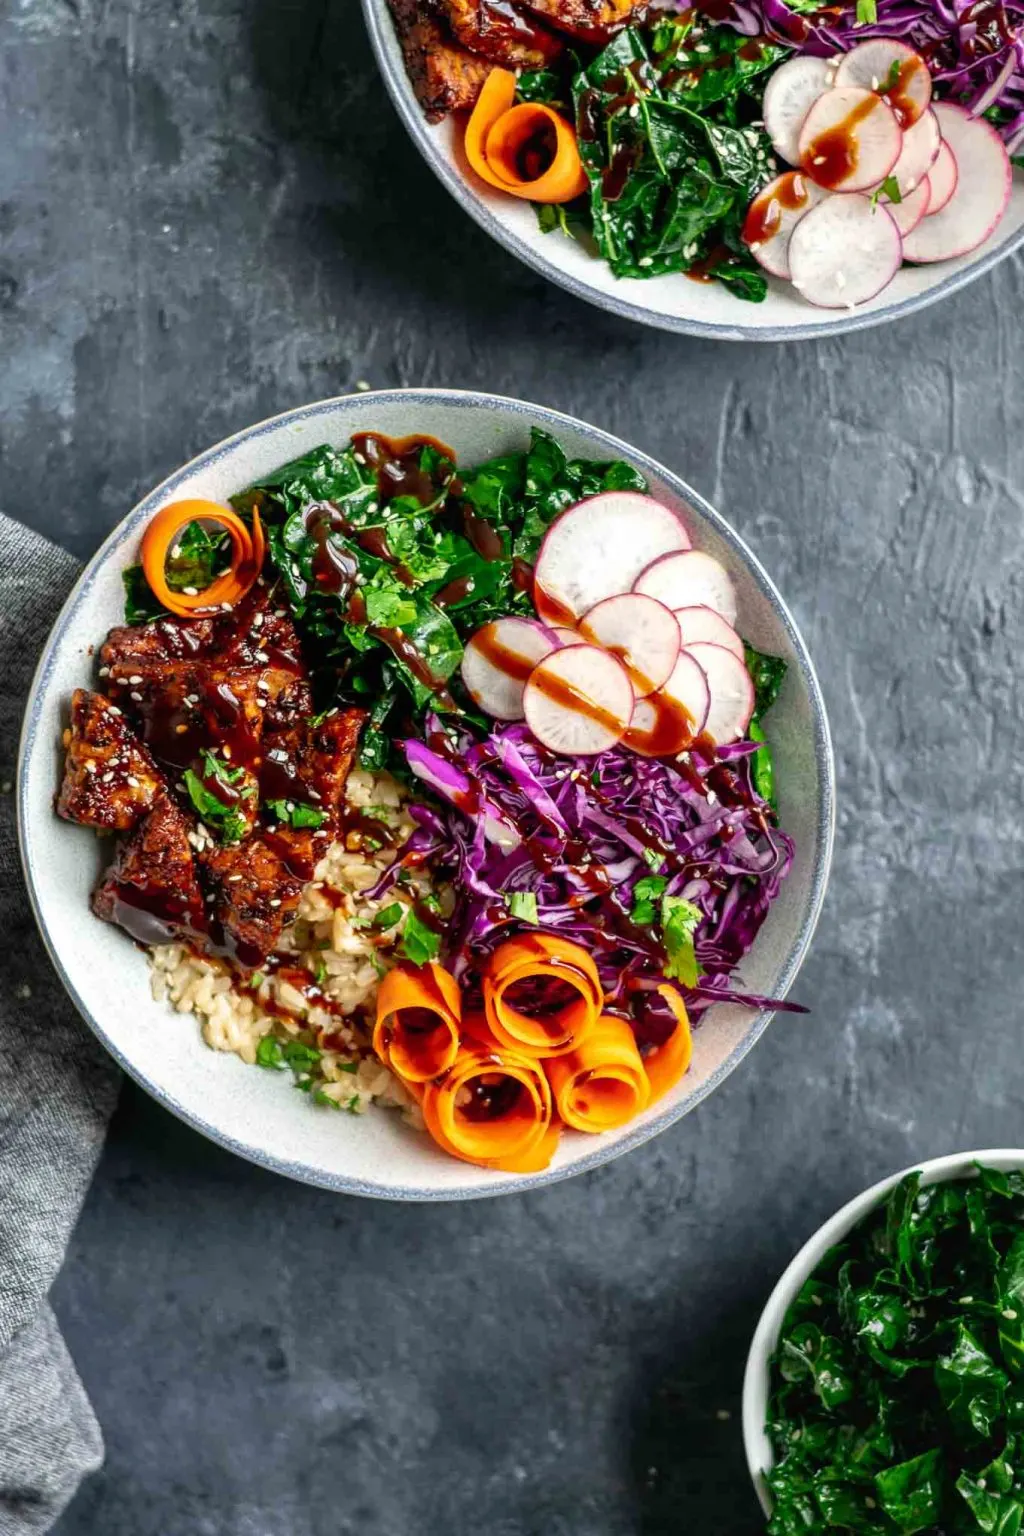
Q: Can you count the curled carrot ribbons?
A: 6